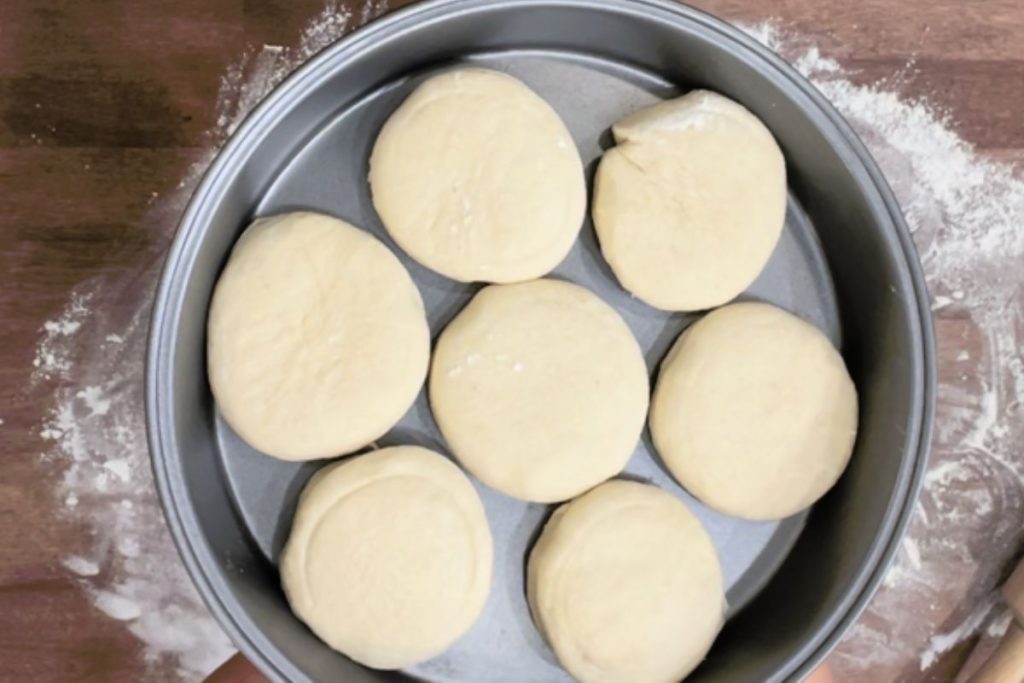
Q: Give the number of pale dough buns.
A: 7